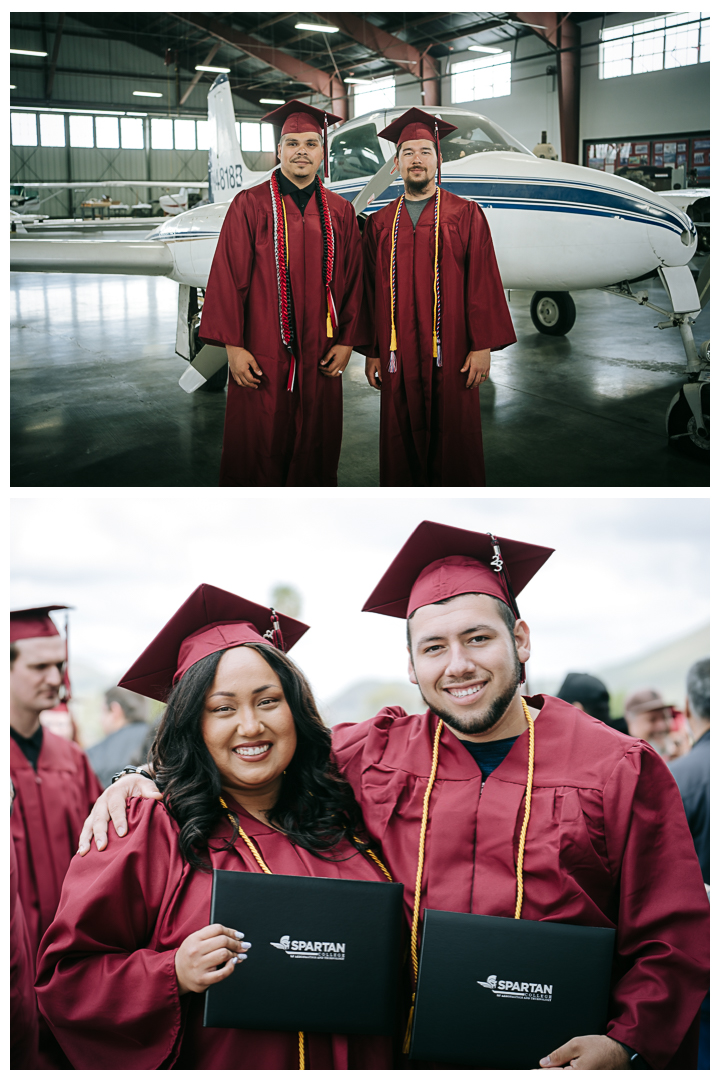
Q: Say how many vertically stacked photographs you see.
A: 2